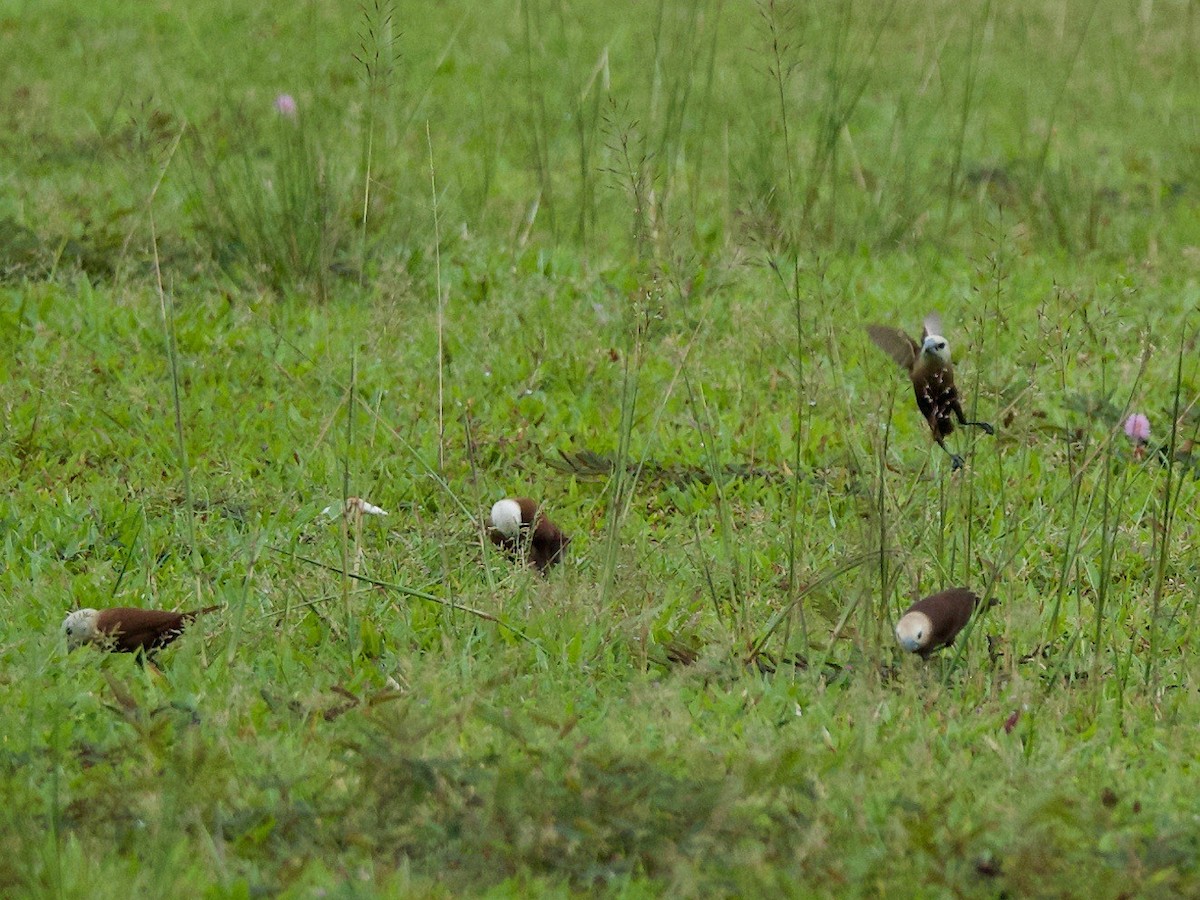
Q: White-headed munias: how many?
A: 4